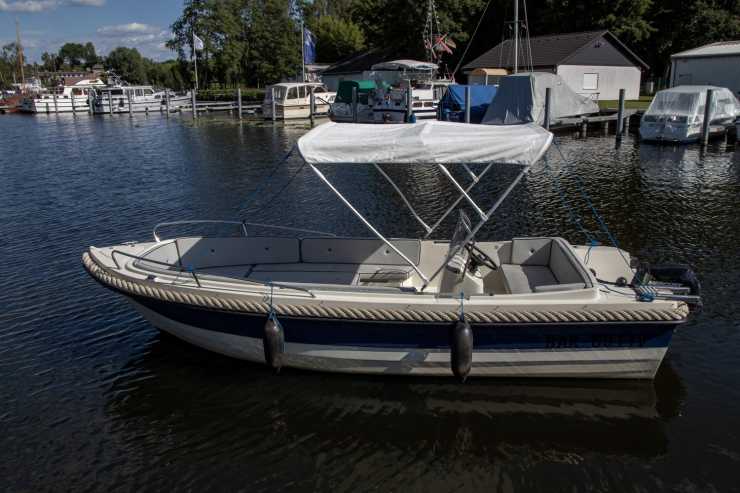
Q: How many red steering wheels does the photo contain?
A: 0